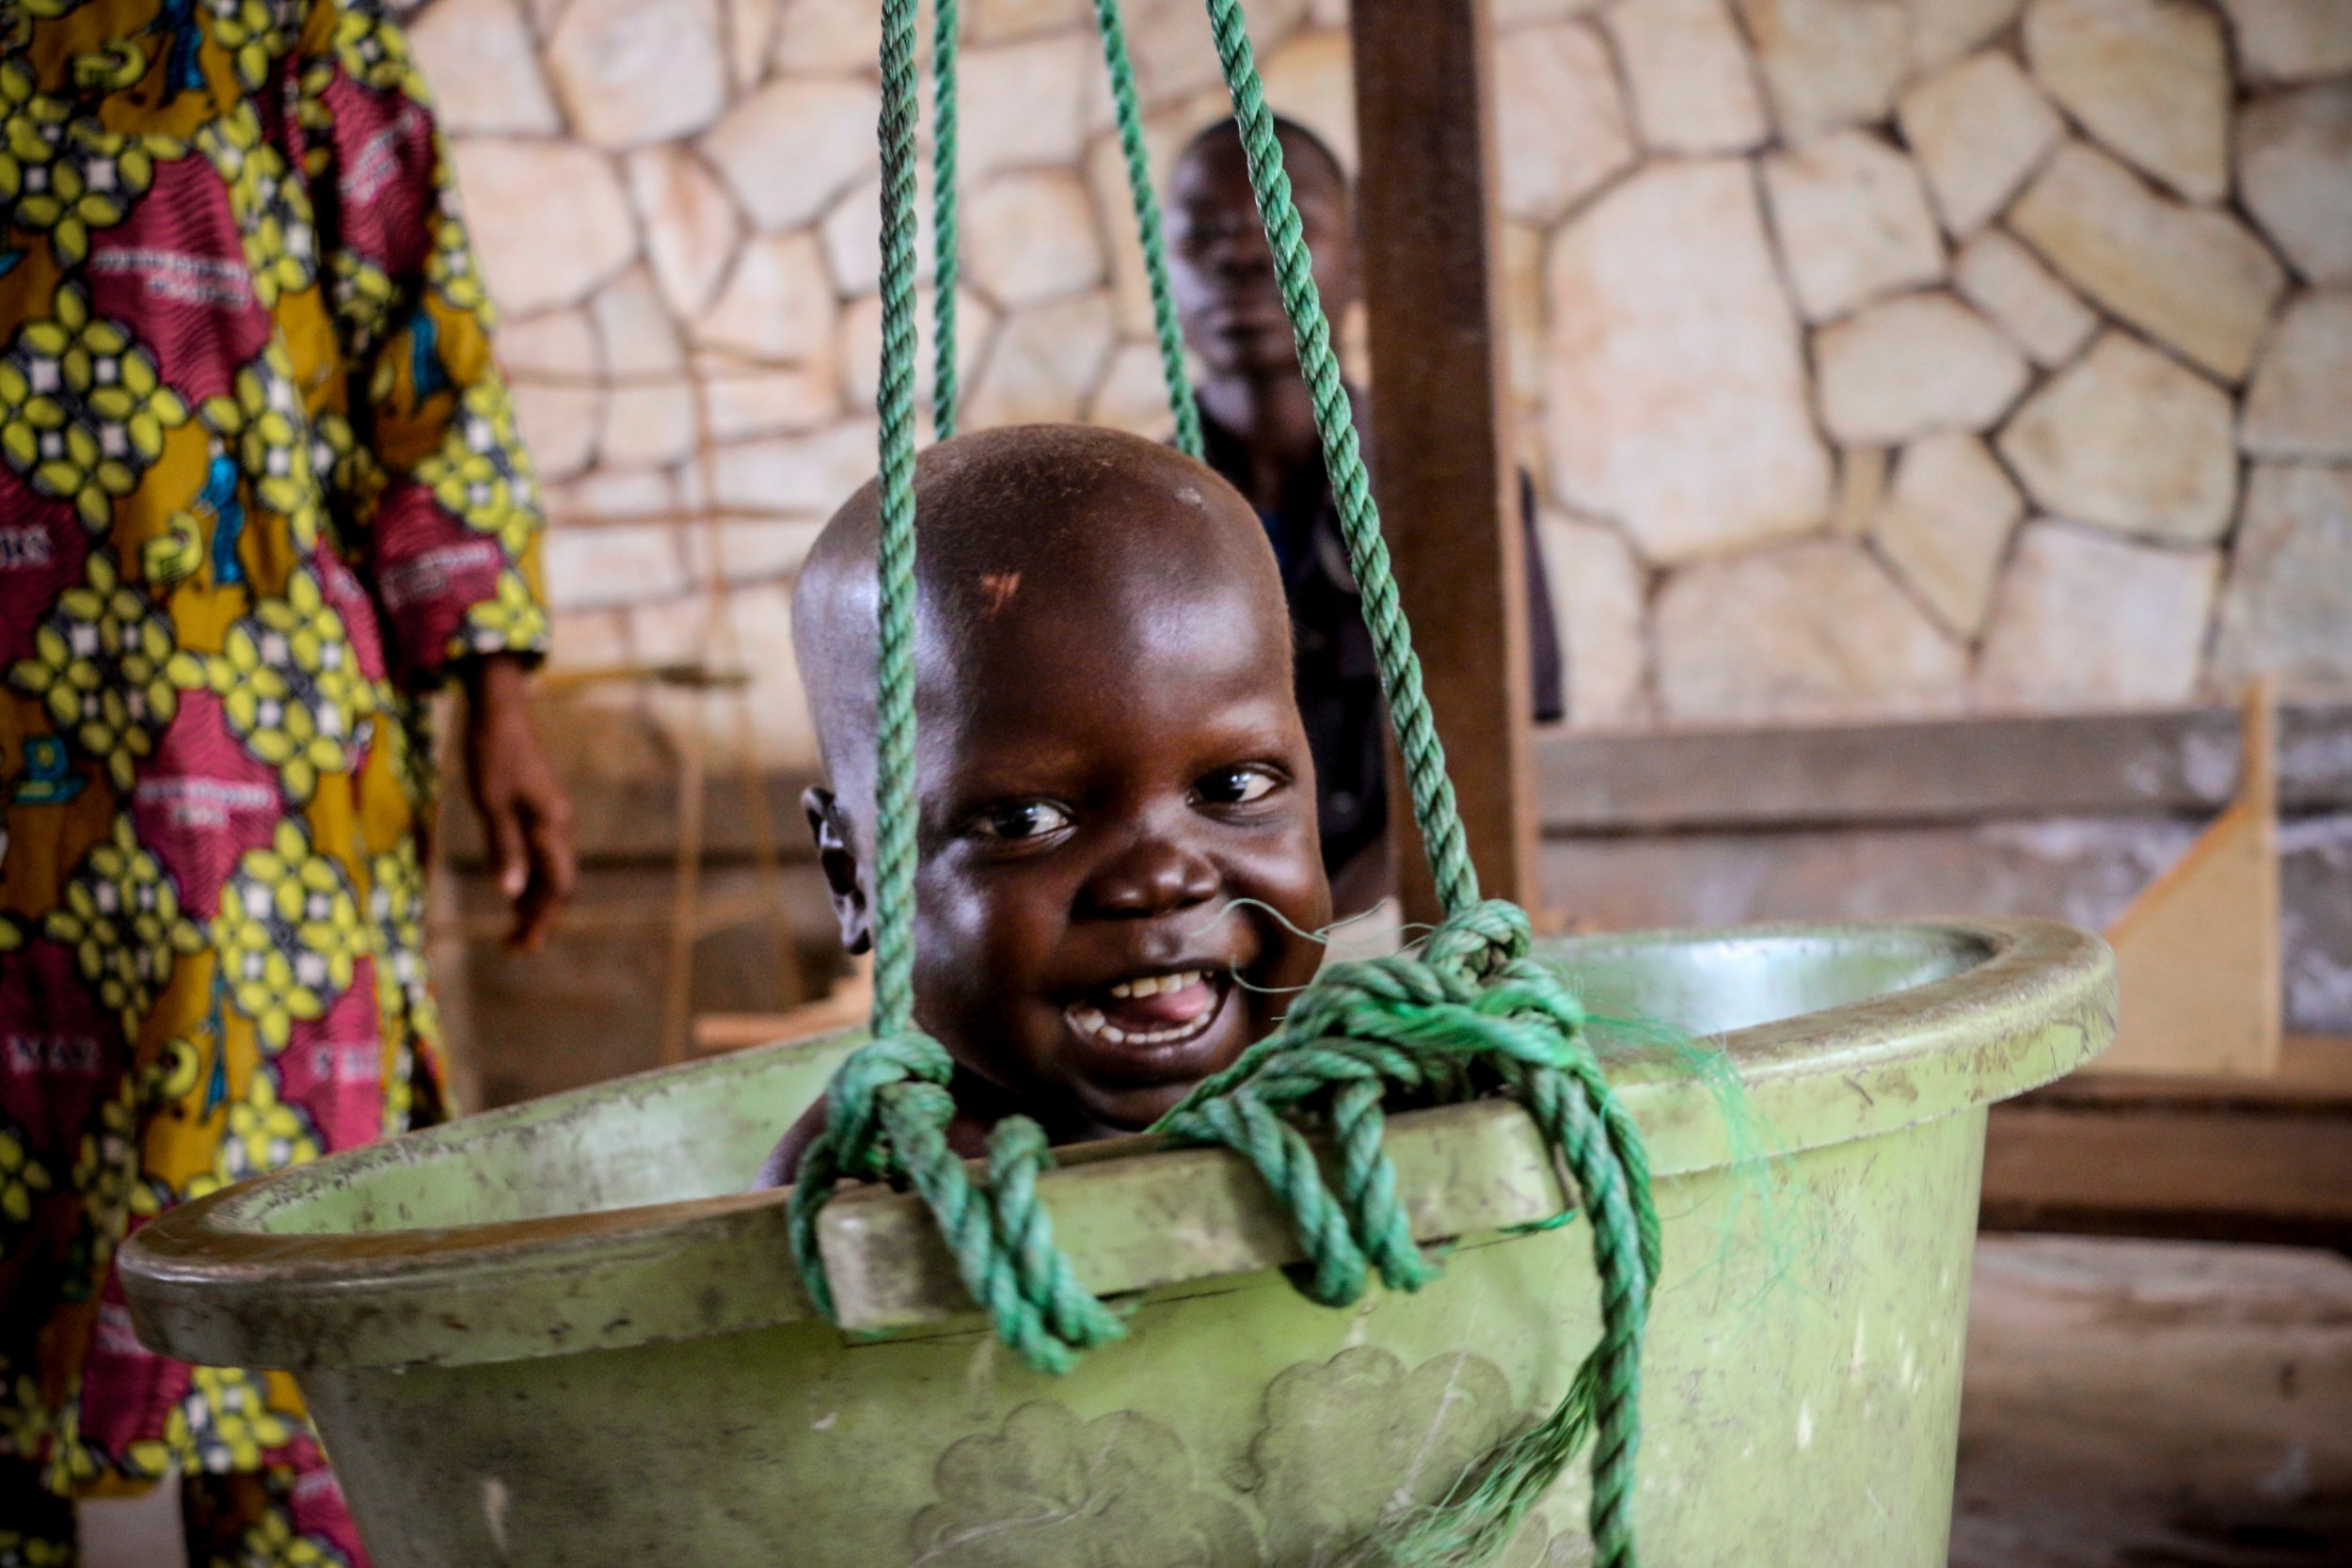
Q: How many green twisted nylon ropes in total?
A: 4